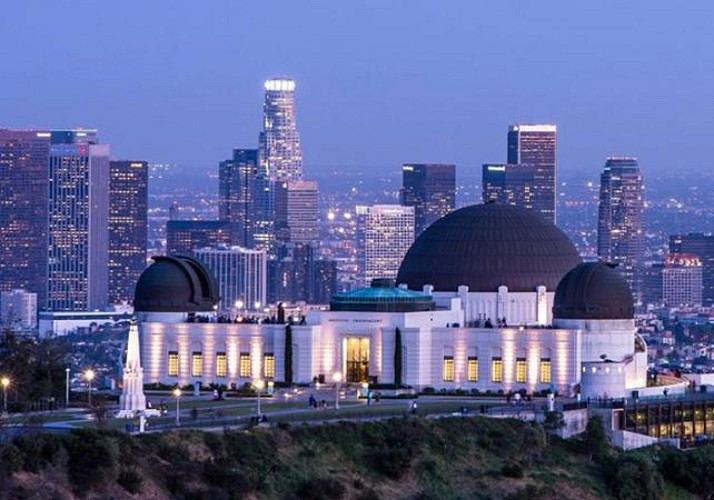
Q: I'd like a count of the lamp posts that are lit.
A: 5